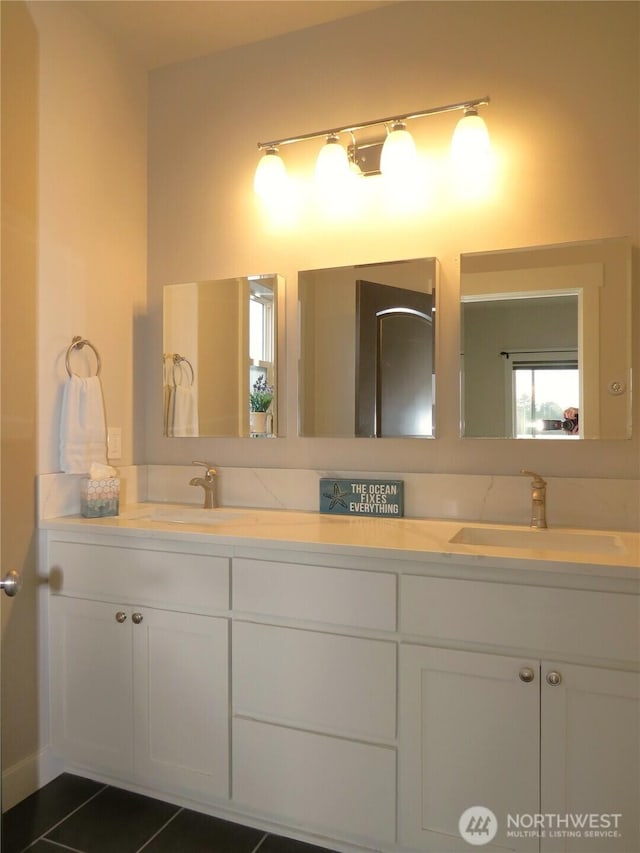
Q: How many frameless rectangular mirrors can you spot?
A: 3